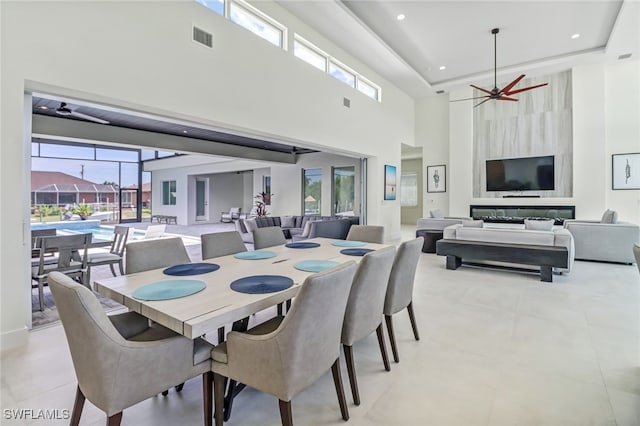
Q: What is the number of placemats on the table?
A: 8